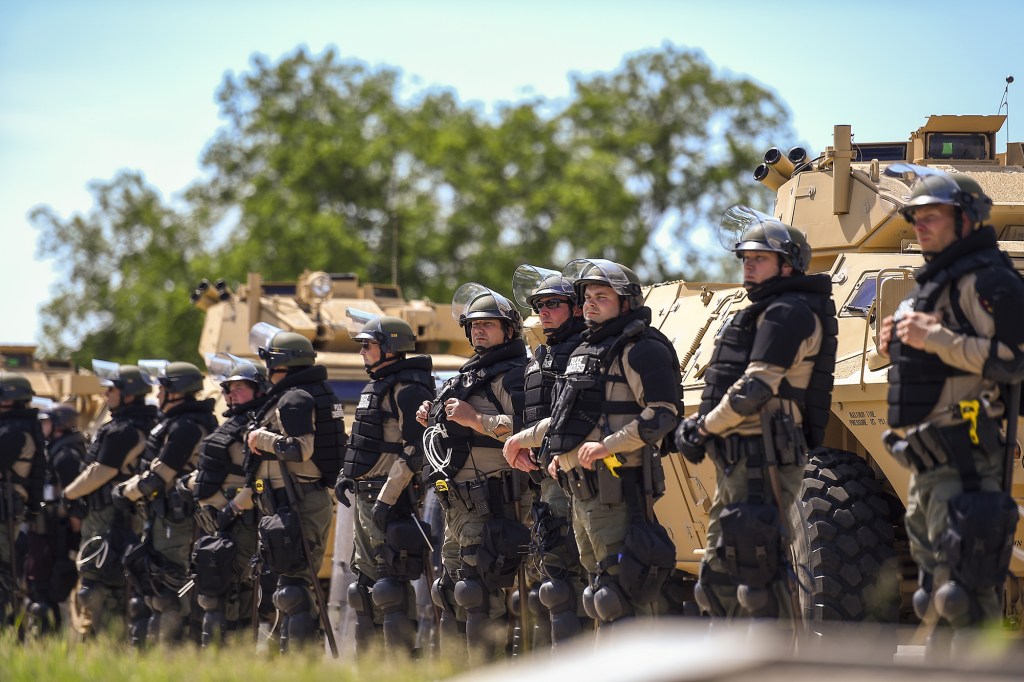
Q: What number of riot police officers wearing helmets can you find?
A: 12